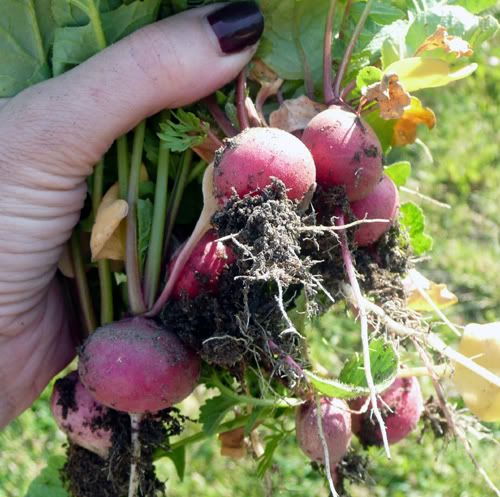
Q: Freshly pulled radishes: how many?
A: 8